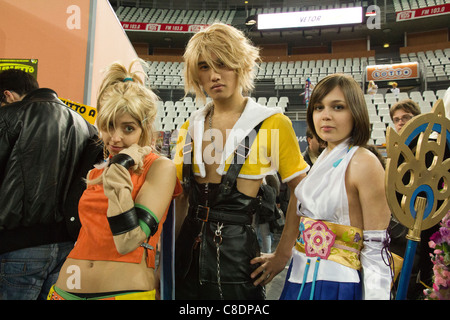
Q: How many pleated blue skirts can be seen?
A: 1